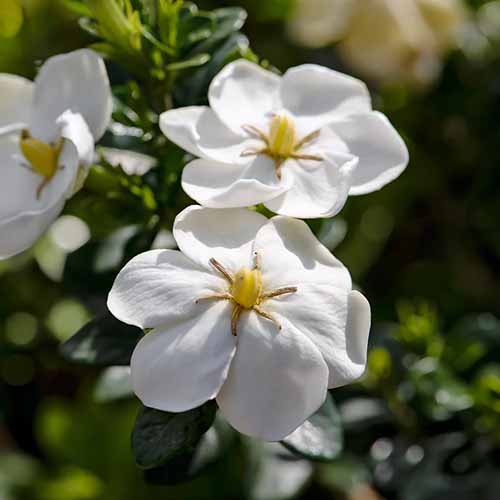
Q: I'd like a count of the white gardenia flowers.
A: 3